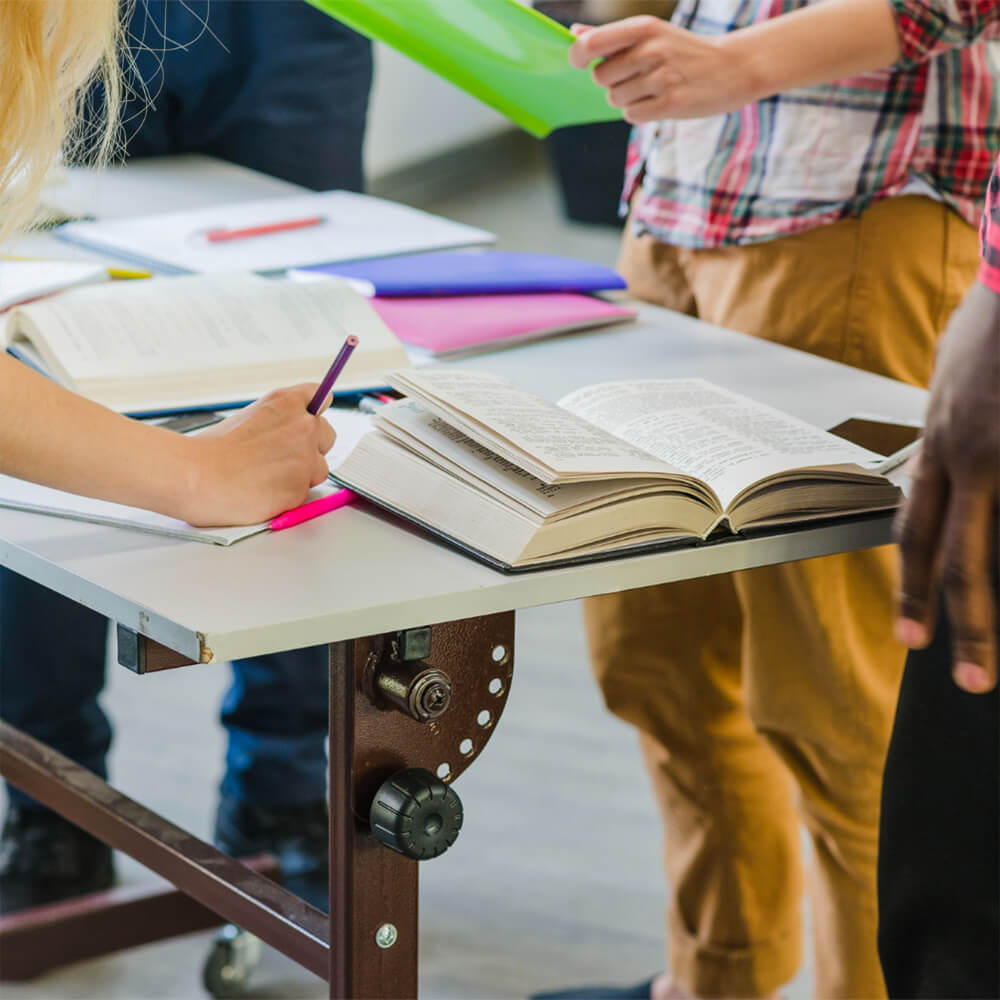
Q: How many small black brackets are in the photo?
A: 2